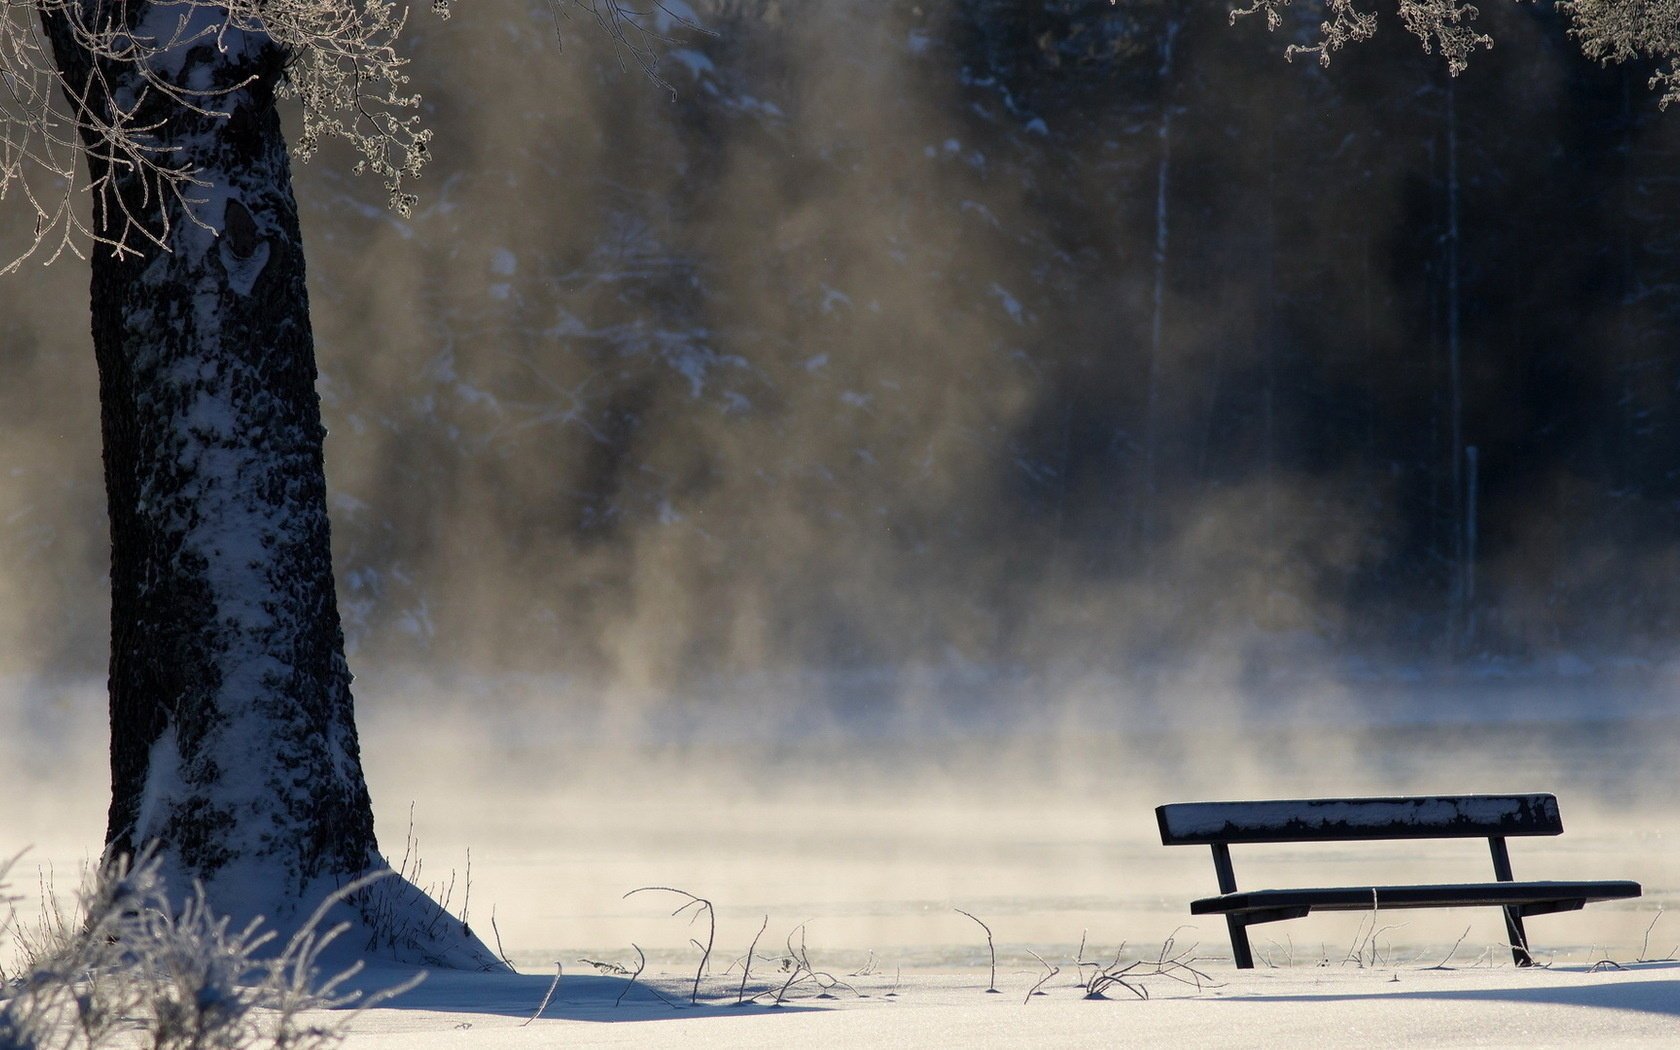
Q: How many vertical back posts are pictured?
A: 2